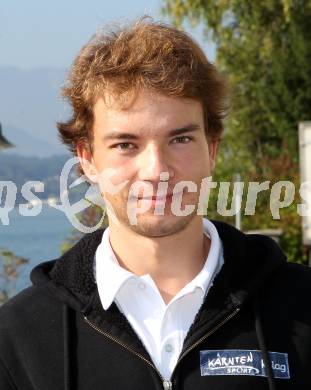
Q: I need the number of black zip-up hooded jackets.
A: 1